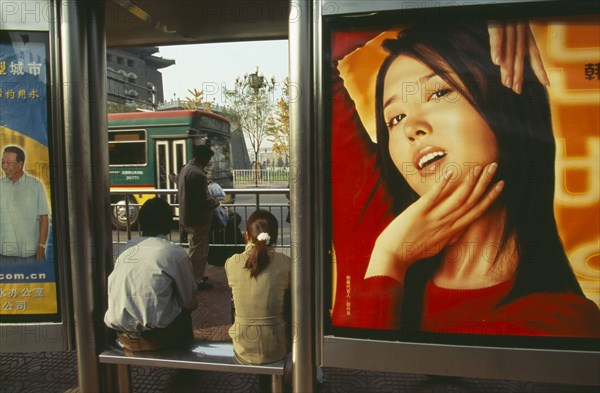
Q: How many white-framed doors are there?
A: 2